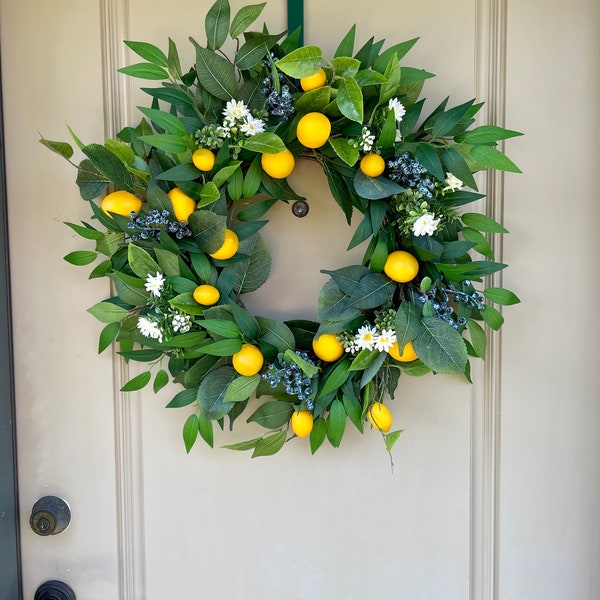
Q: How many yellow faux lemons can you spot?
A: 15